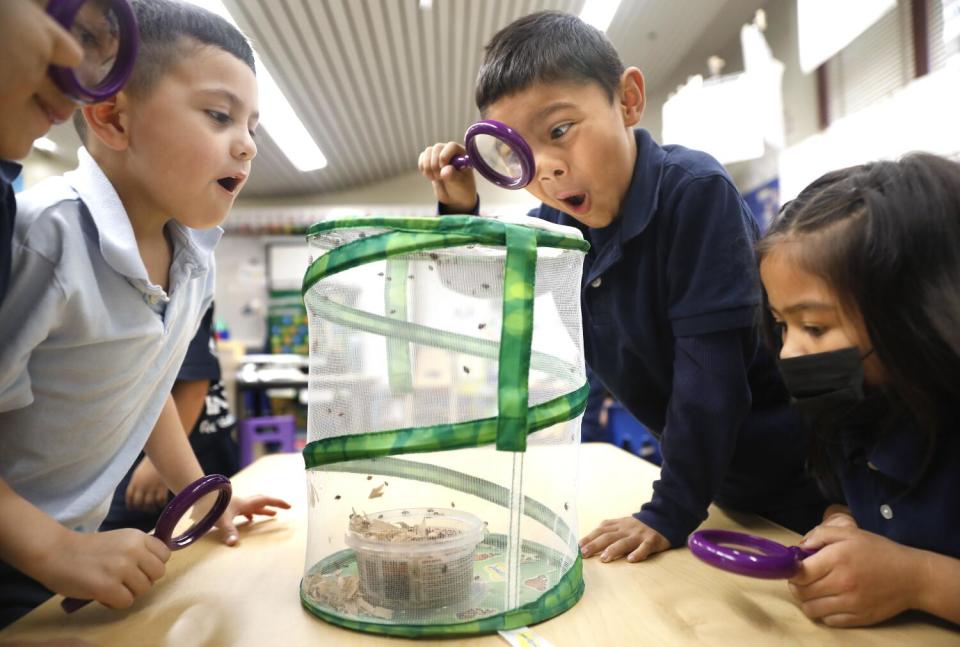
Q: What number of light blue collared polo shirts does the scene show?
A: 1